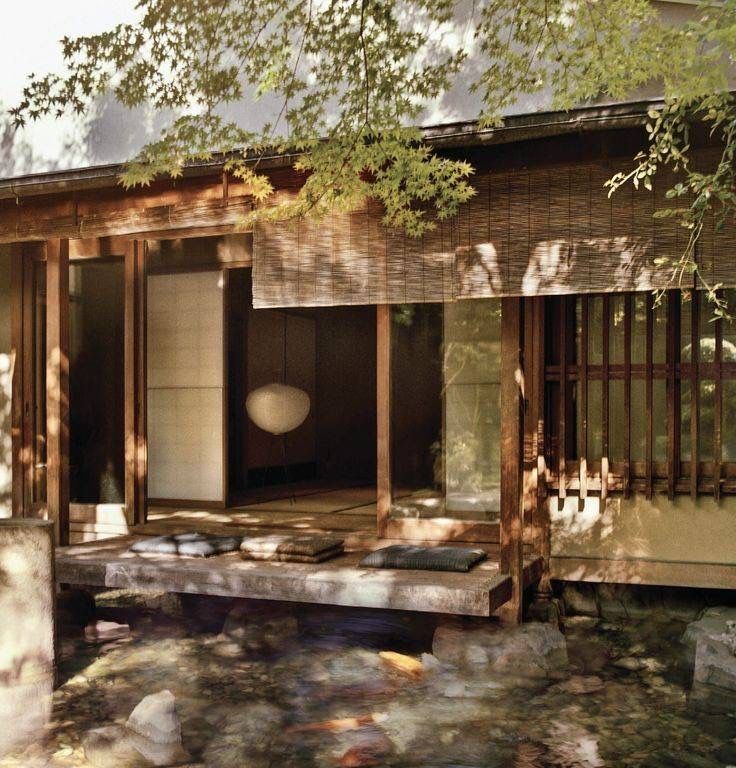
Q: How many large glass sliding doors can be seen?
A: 2